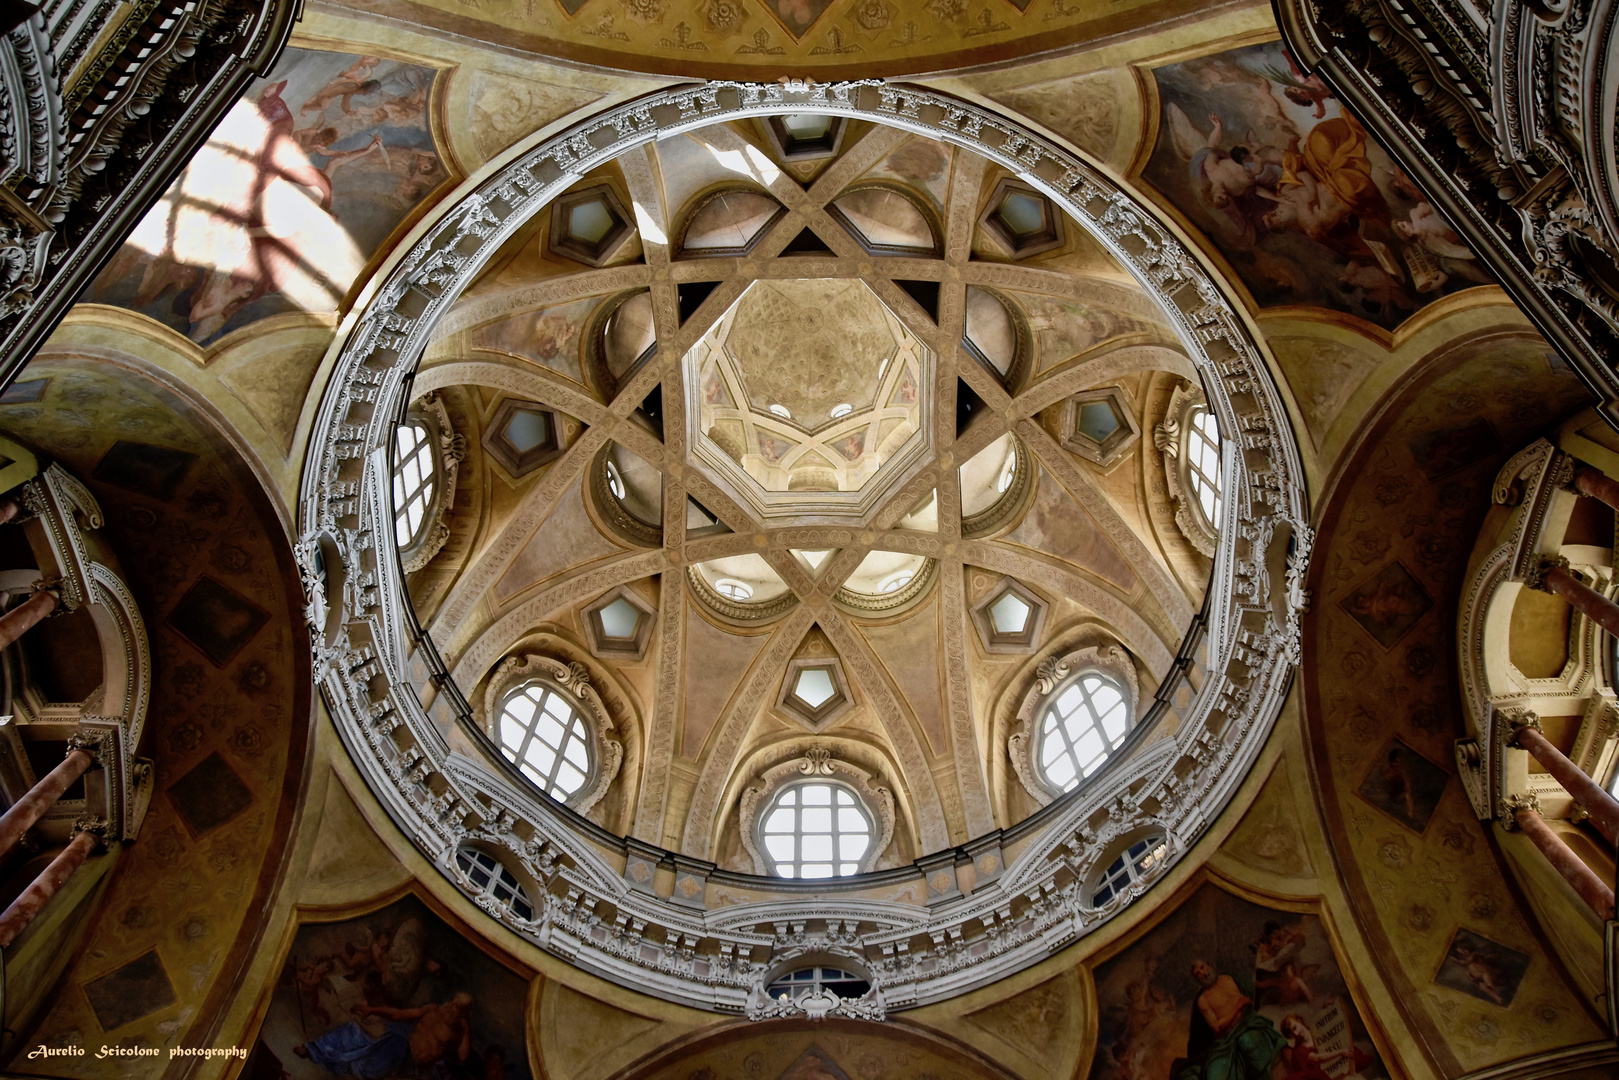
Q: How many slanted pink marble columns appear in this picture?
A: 8